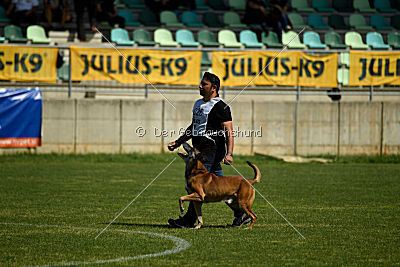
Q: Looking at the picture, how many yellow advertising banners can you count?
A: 4